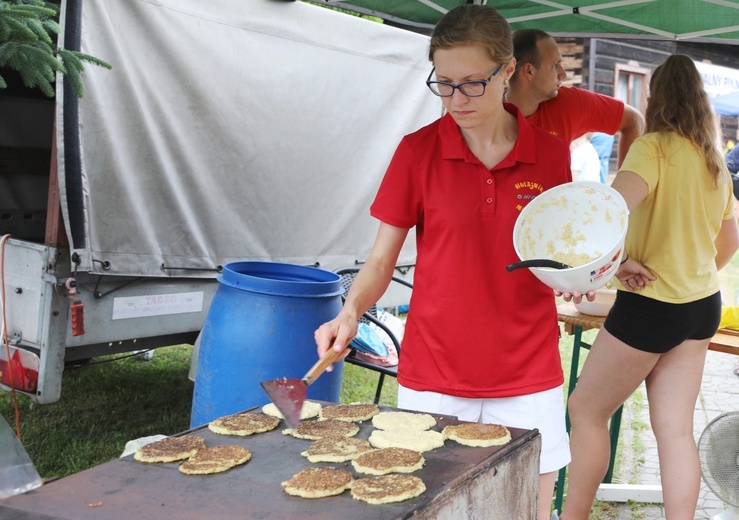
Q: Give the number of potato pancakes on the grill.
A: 13